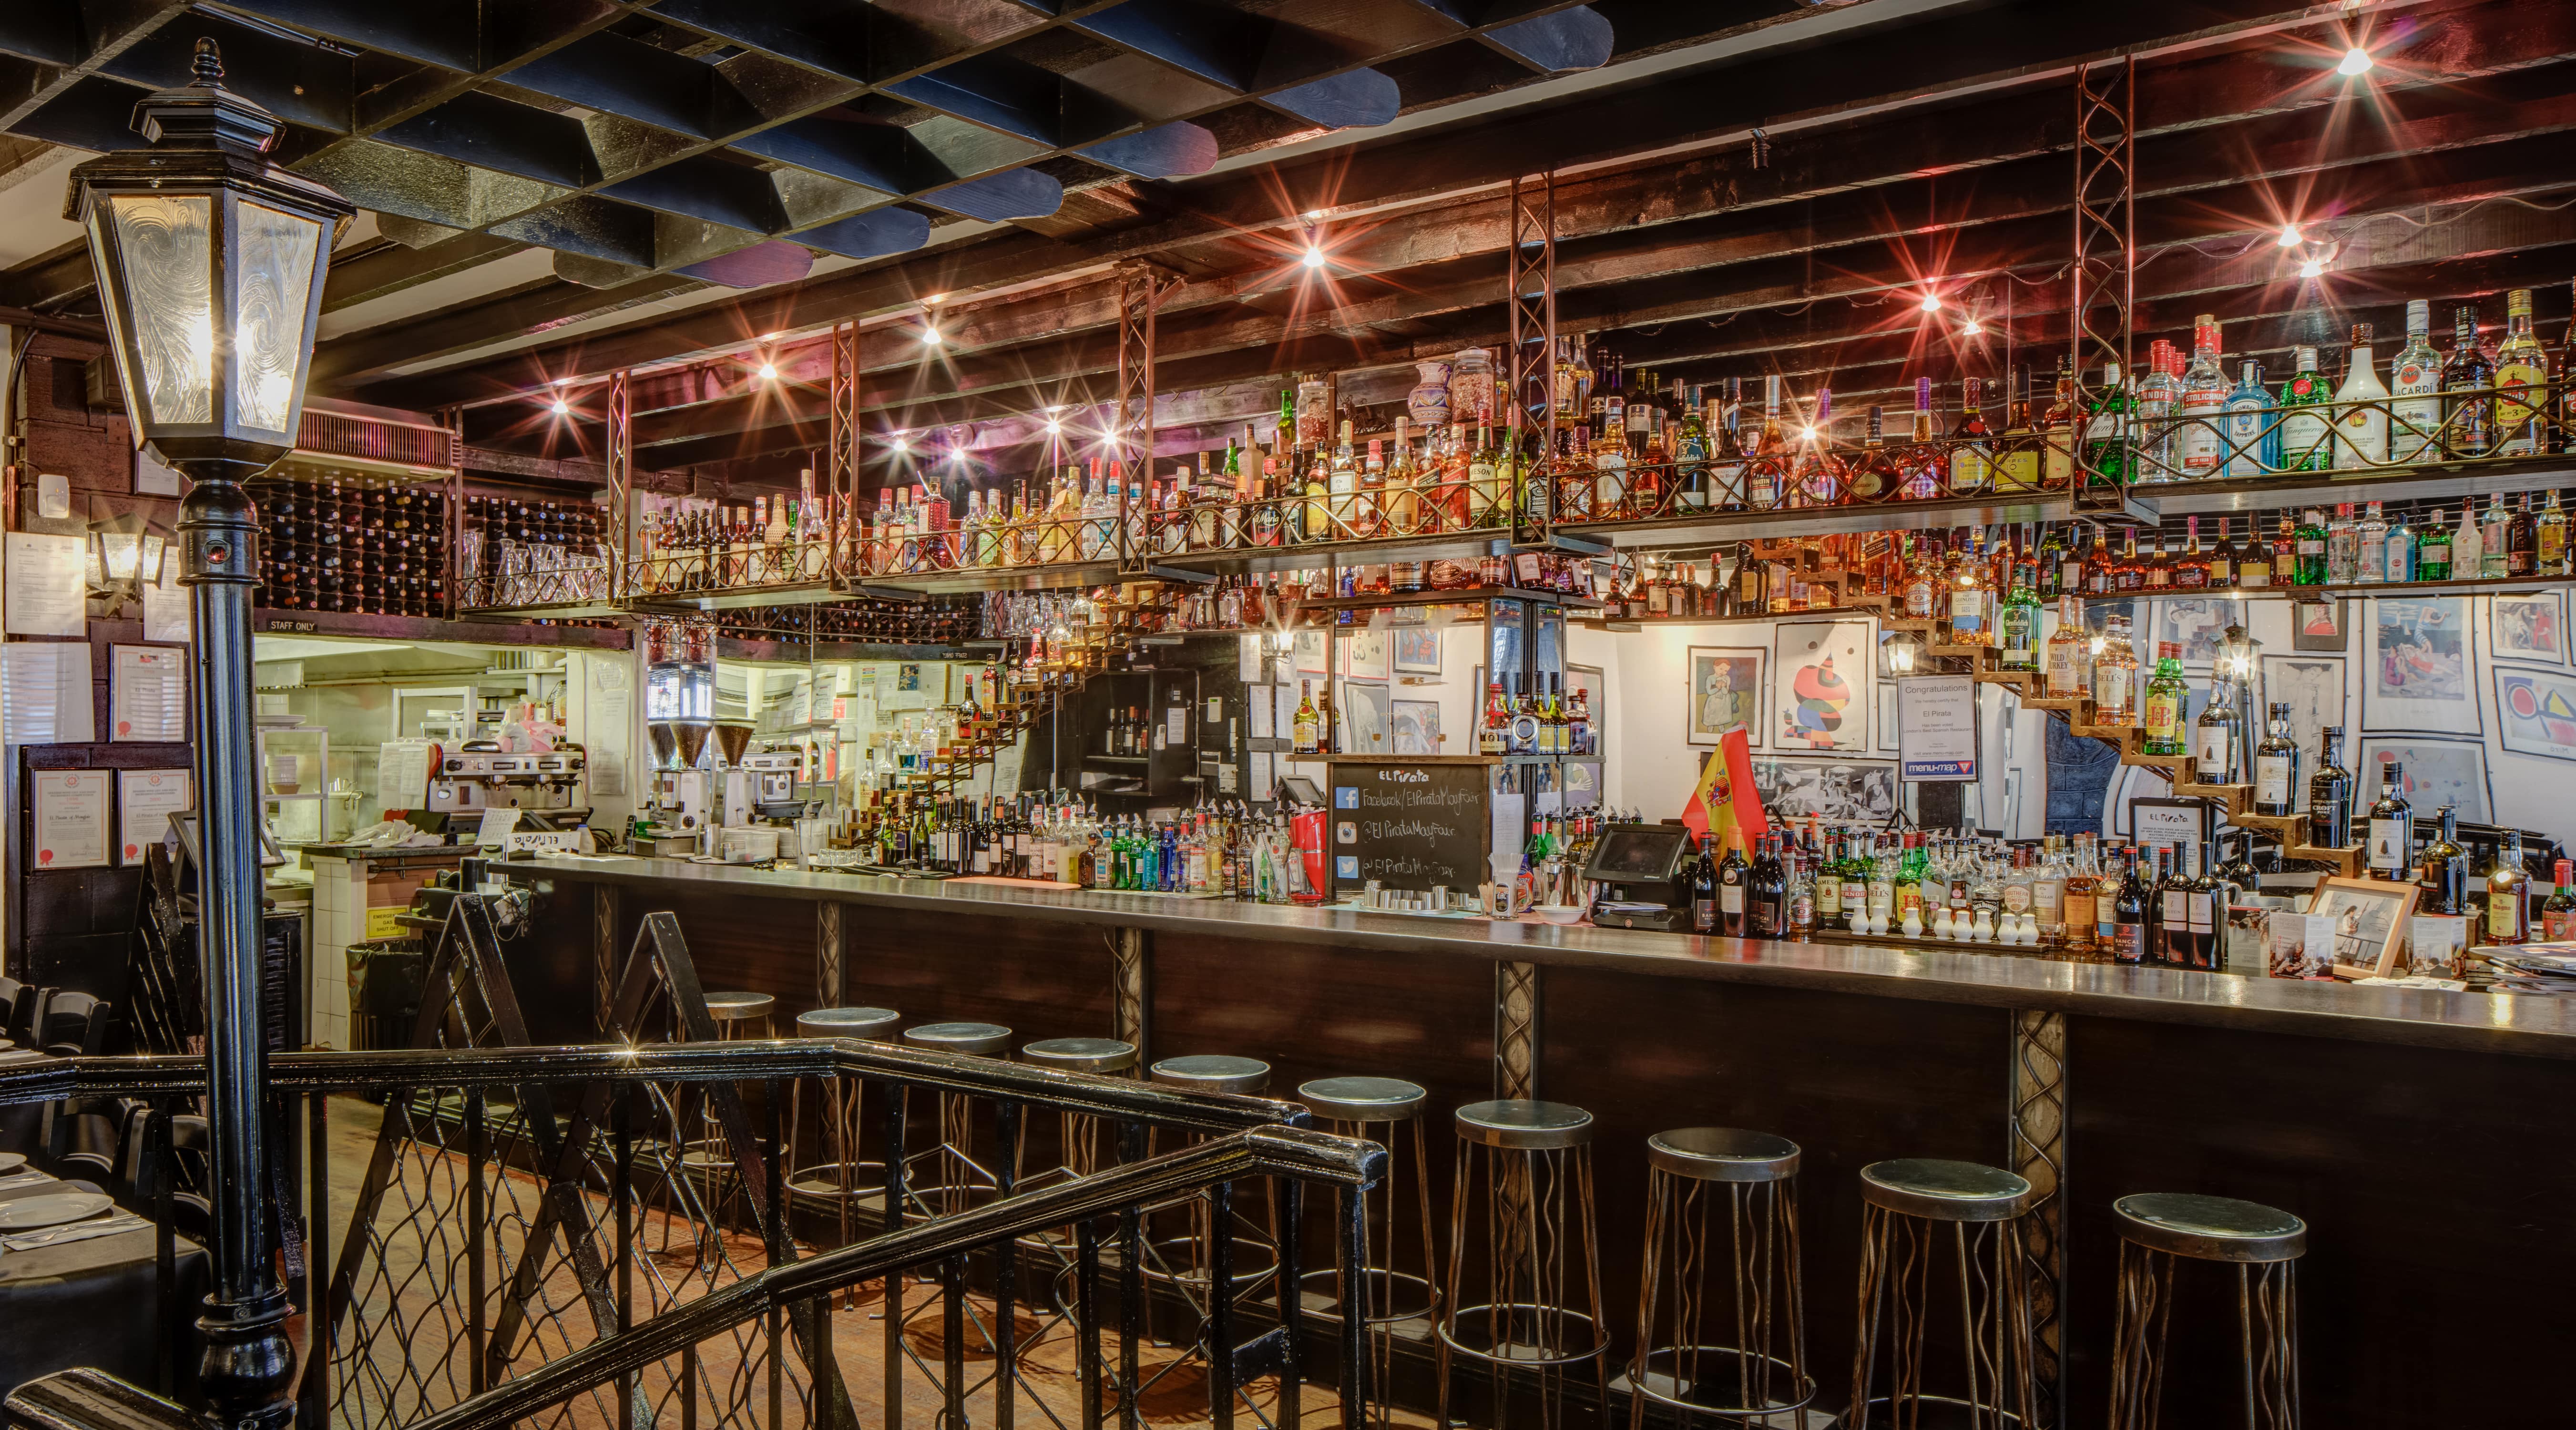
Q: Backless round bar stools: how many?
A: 10